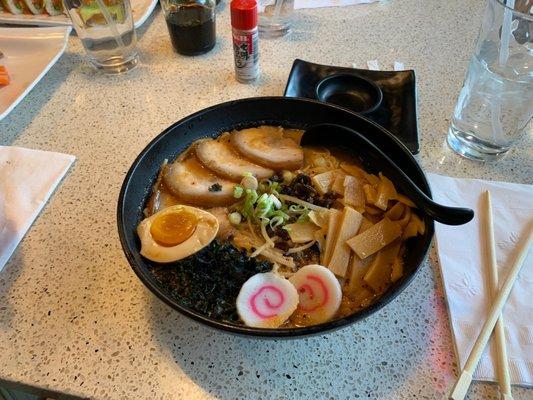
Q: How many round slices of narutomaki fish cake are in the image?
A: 2